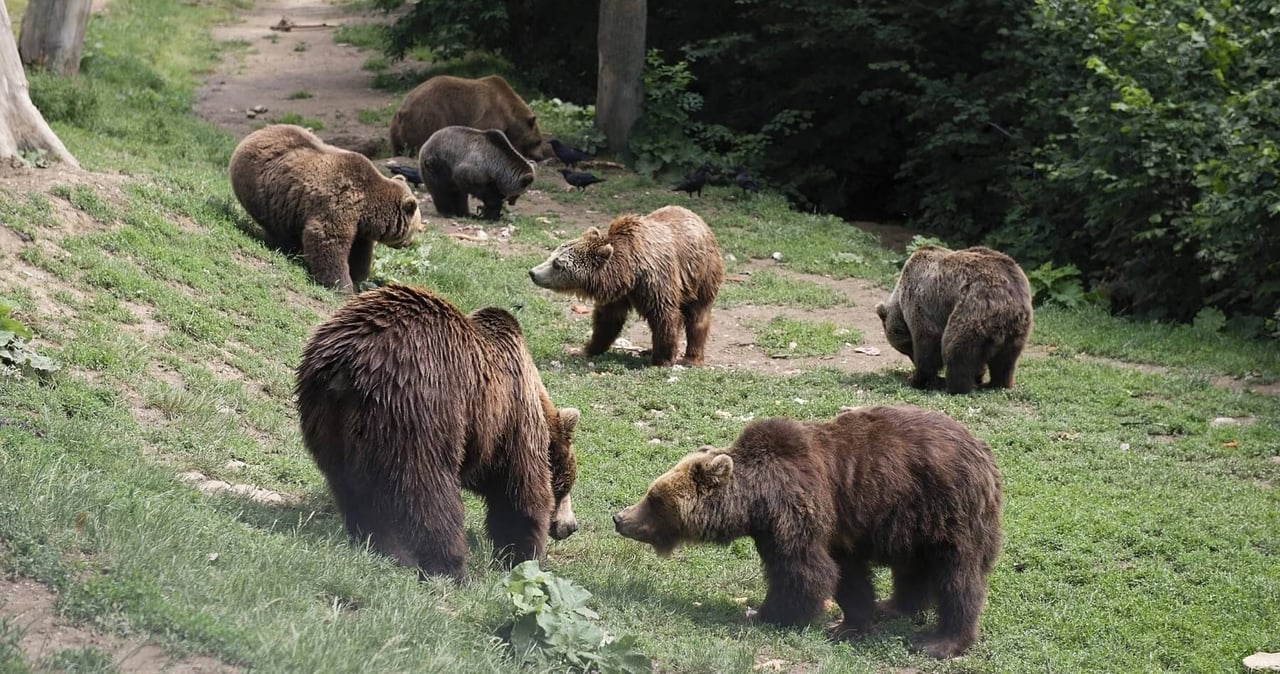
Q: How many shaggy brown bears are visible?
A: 7